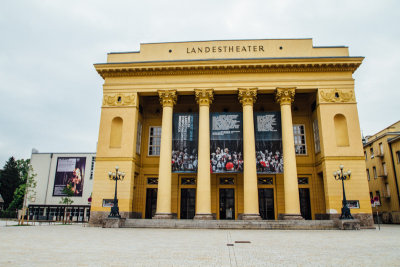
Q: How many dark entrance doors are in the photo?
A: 5